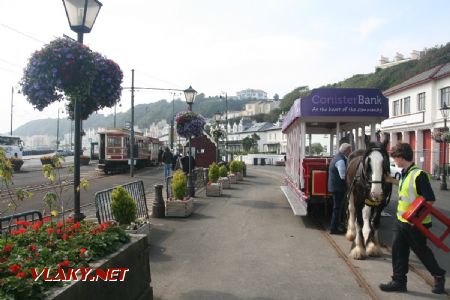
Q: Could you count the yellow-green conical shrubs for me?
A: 6